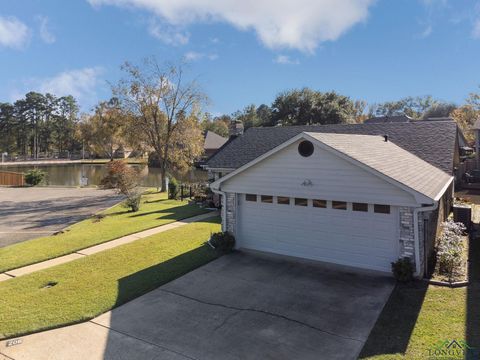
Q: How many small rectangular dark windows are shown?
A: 8